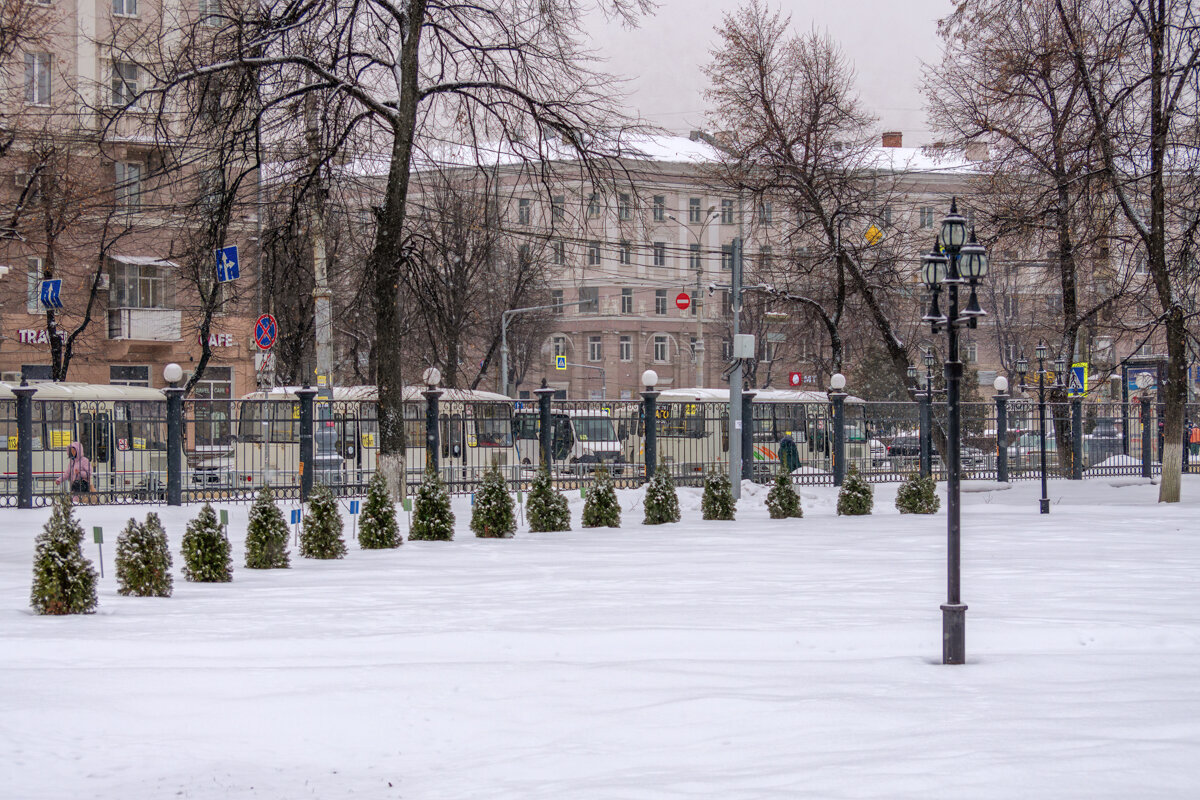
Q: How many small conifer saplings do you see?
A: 15